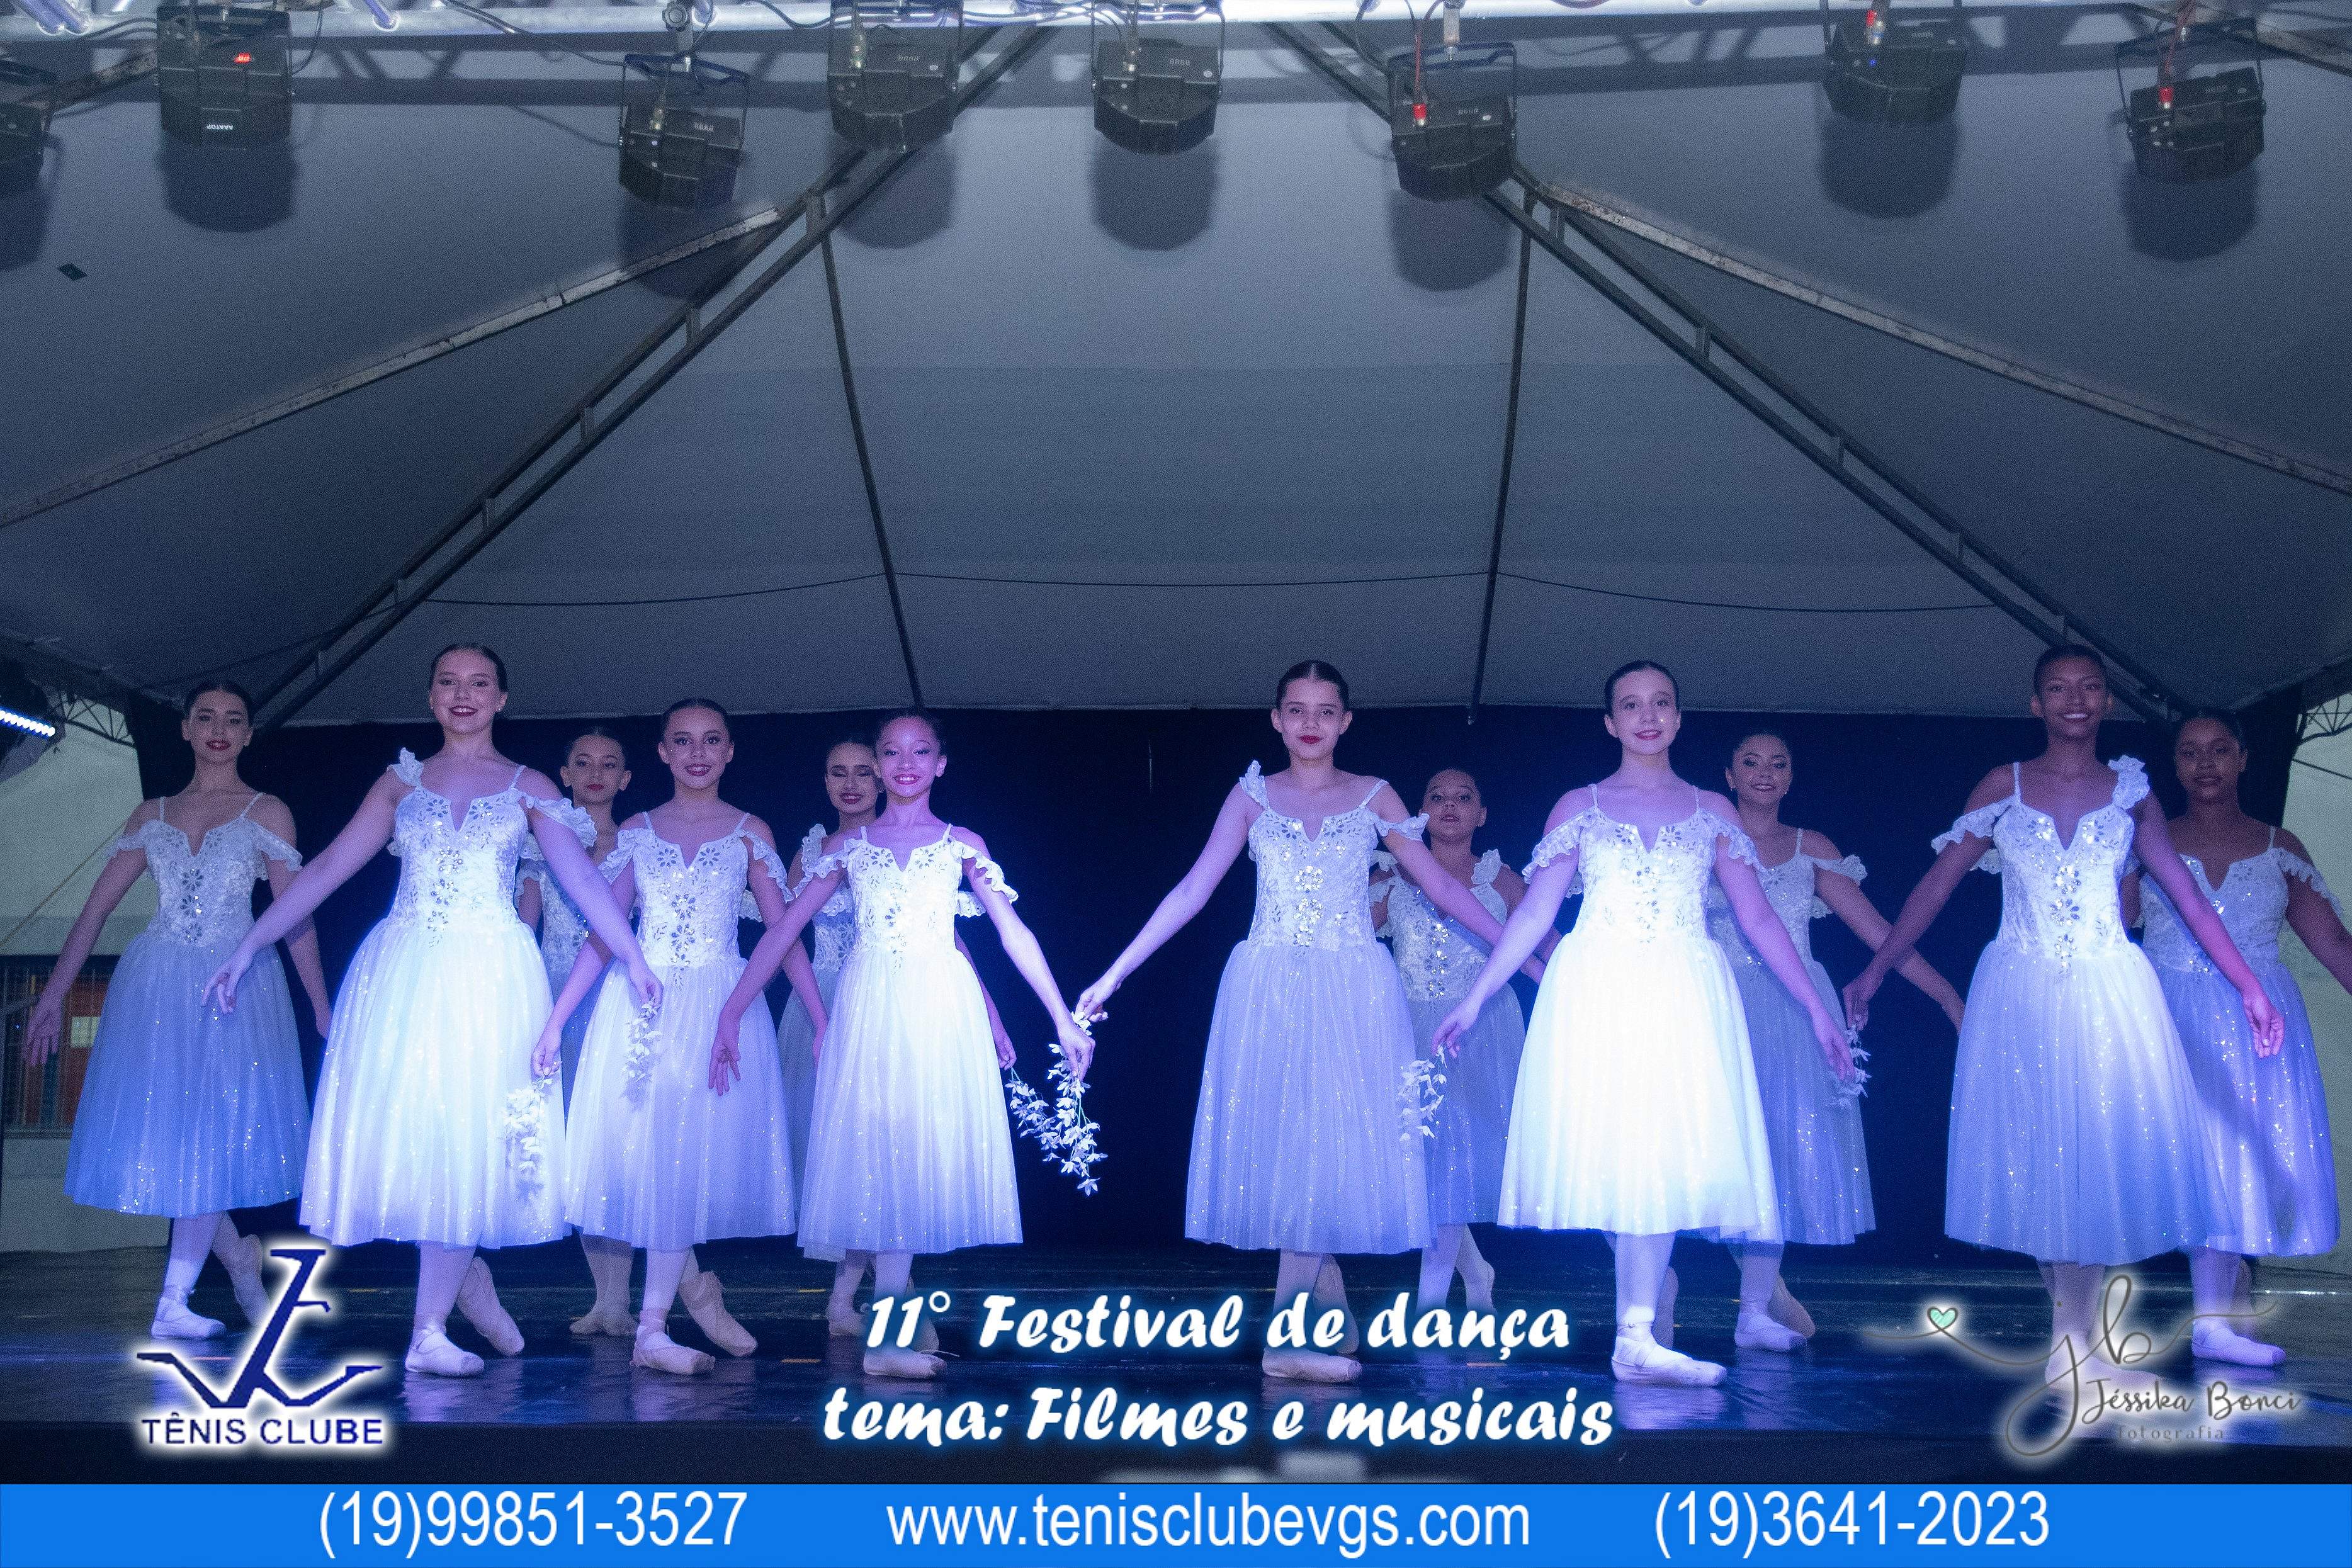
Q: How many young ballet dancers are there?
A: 12